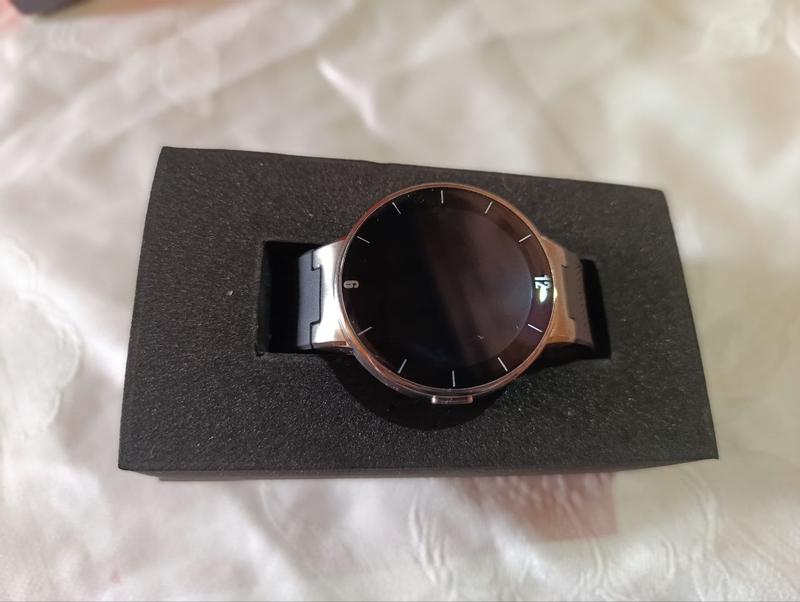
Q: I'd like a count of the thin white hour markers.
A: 10